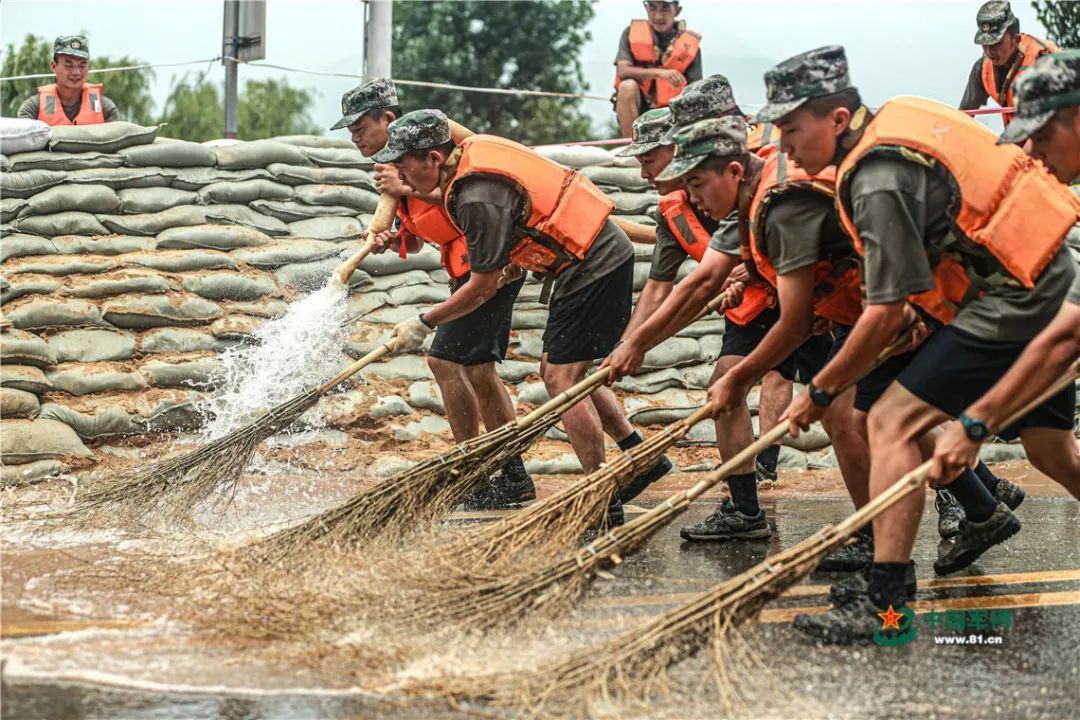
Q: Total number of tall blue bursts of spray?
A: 0